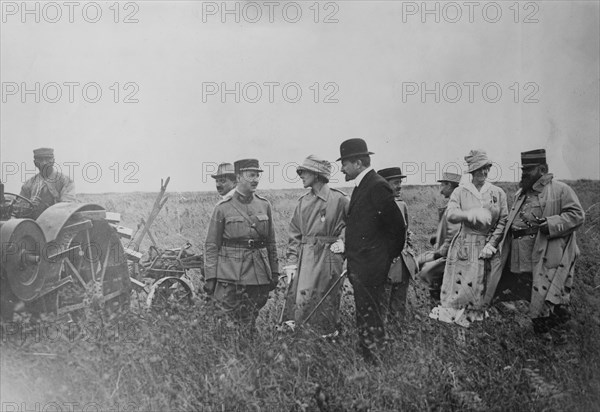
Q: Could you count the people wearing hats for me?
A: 9